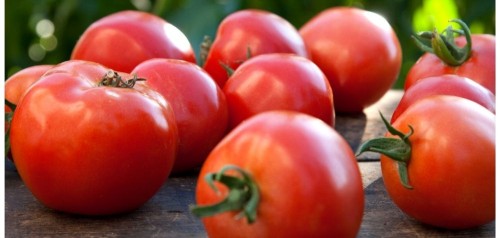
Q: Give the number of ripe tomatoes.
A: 11